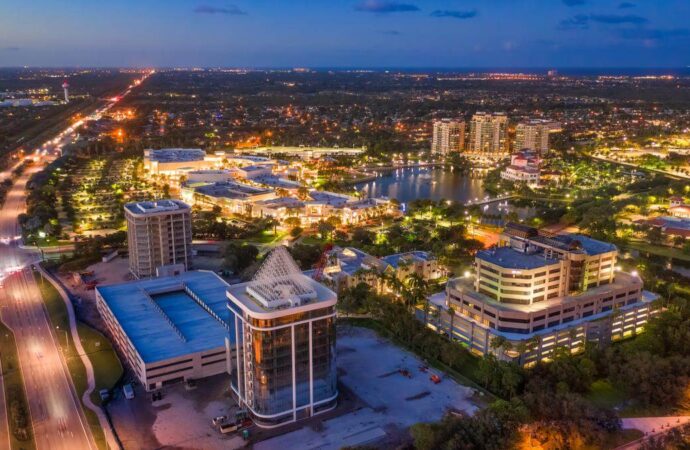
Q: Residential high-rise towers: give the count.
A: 3